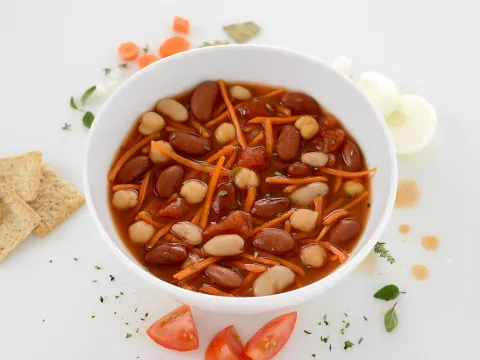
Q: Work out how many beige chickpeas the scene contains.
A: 11